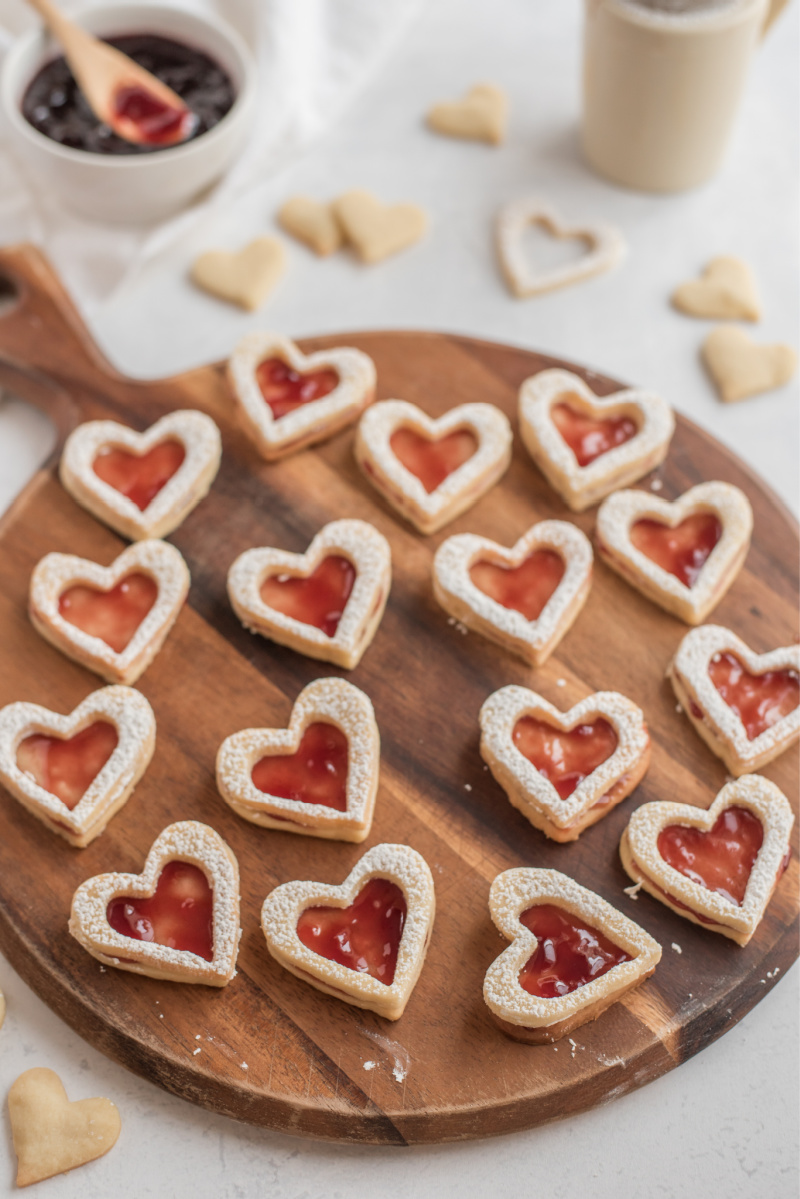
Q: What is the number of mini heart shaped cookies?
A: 7